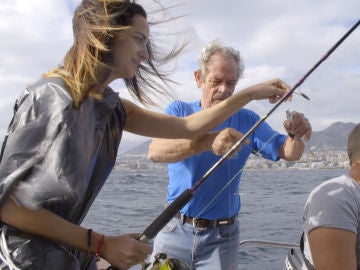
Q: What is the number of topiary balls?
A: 0